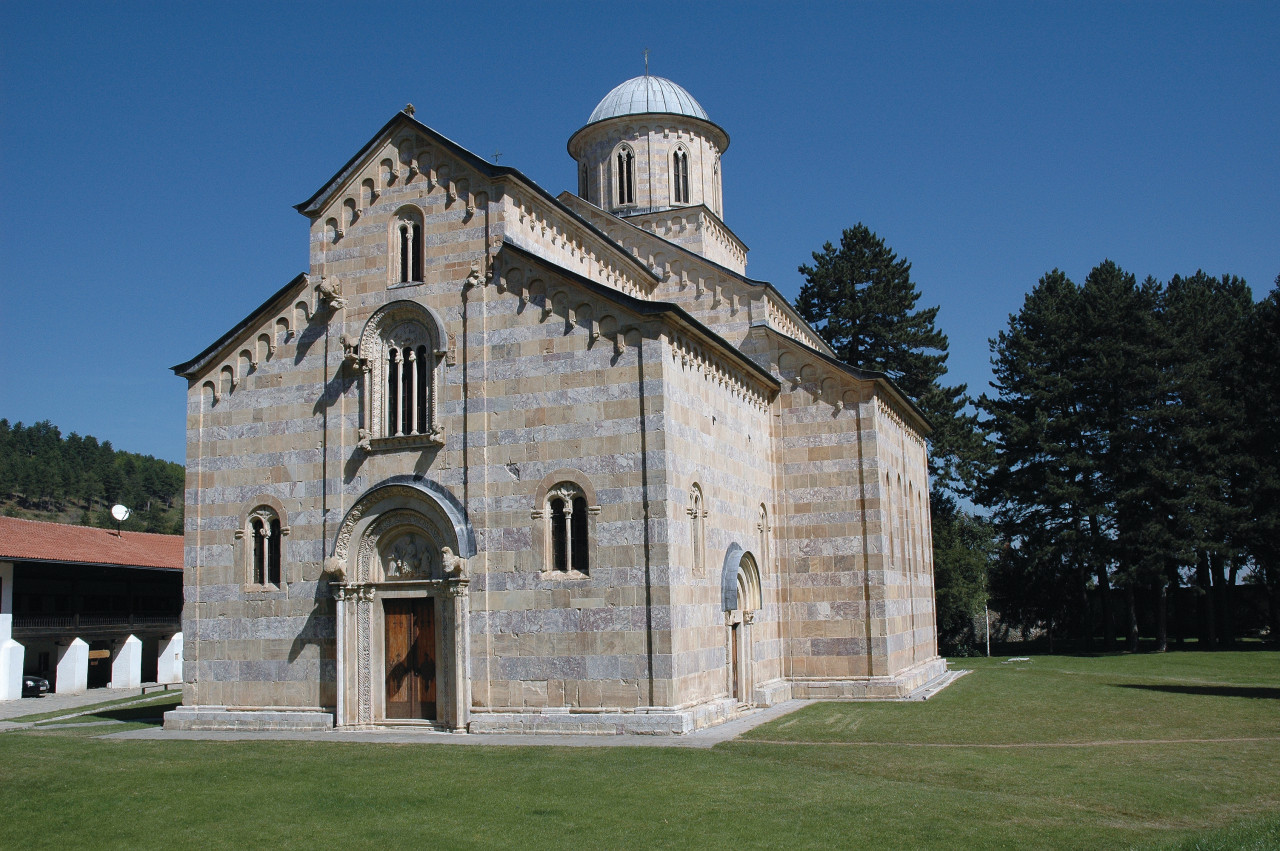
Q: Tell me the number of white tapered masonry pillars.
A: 4